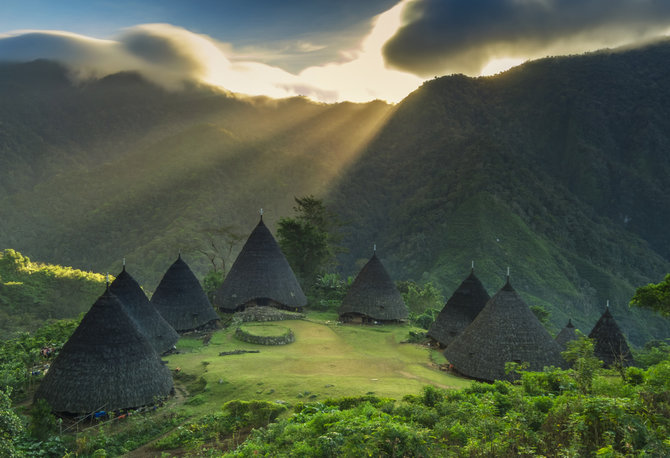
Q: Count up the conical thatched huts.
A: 9